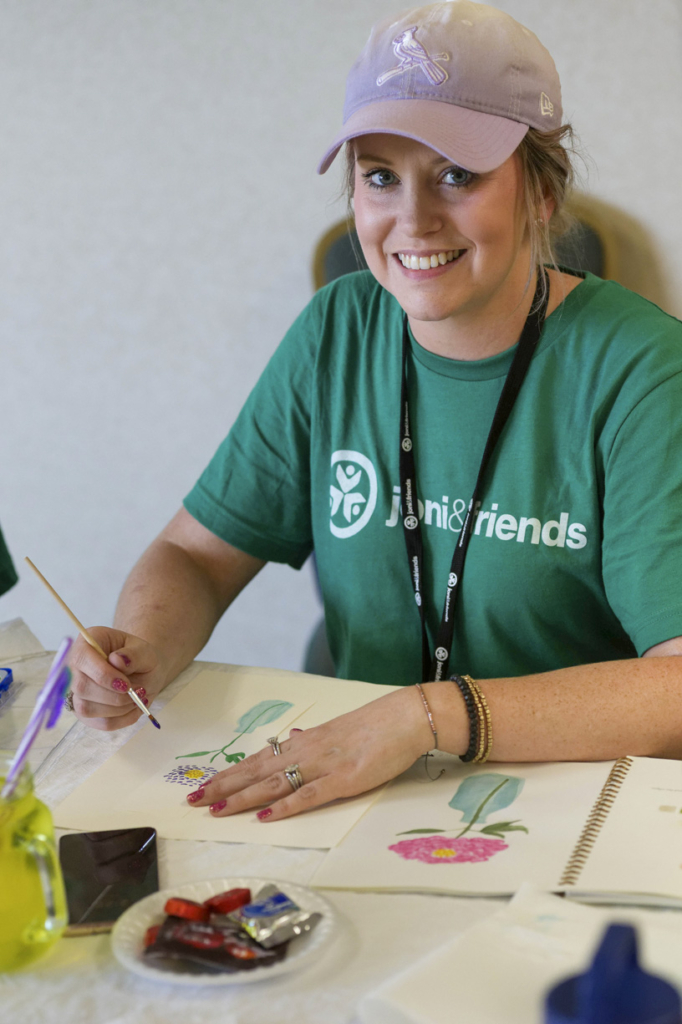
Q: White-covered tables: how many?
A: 1